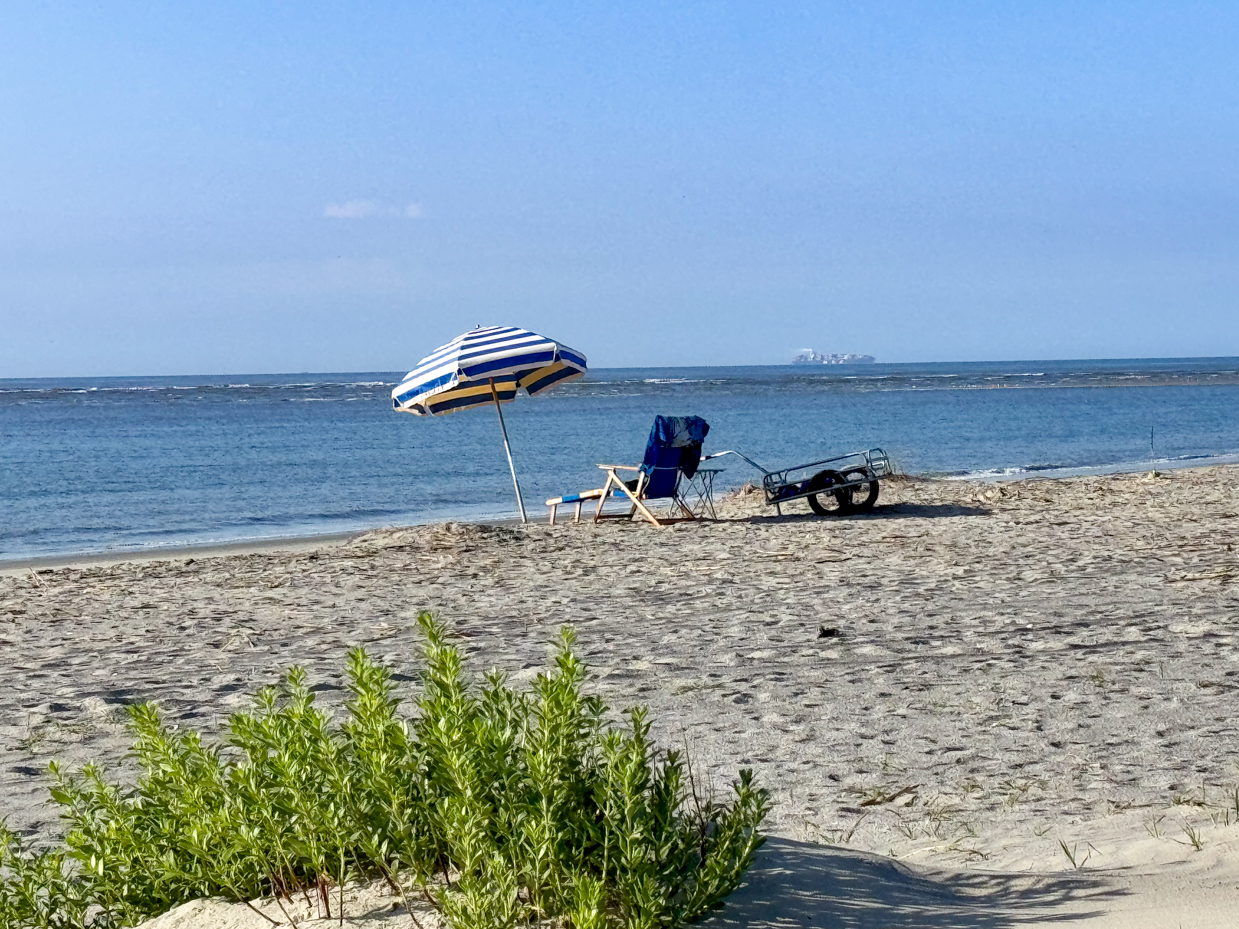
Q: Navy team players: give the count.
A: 0